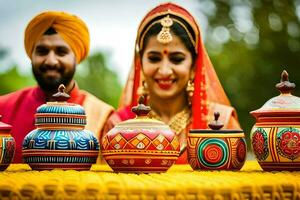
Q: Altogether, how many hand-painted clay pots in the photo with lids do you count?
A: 5